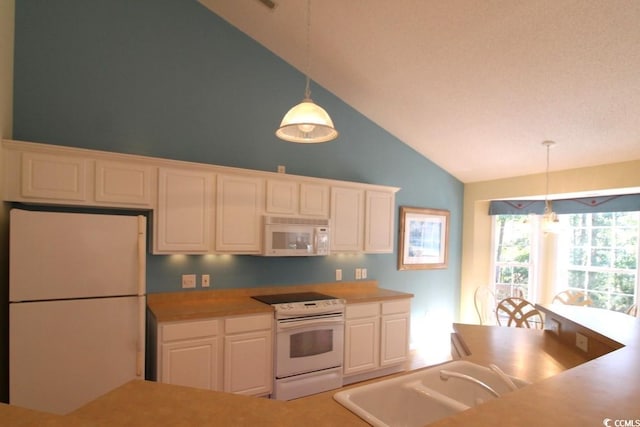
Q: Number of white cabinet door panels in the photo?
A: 12